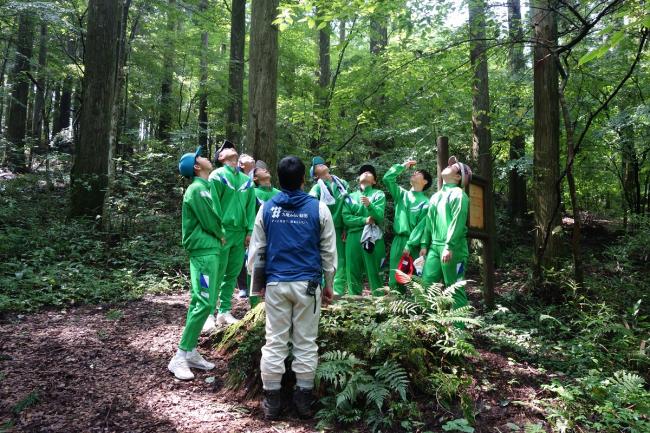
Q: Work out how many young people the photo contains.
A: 8